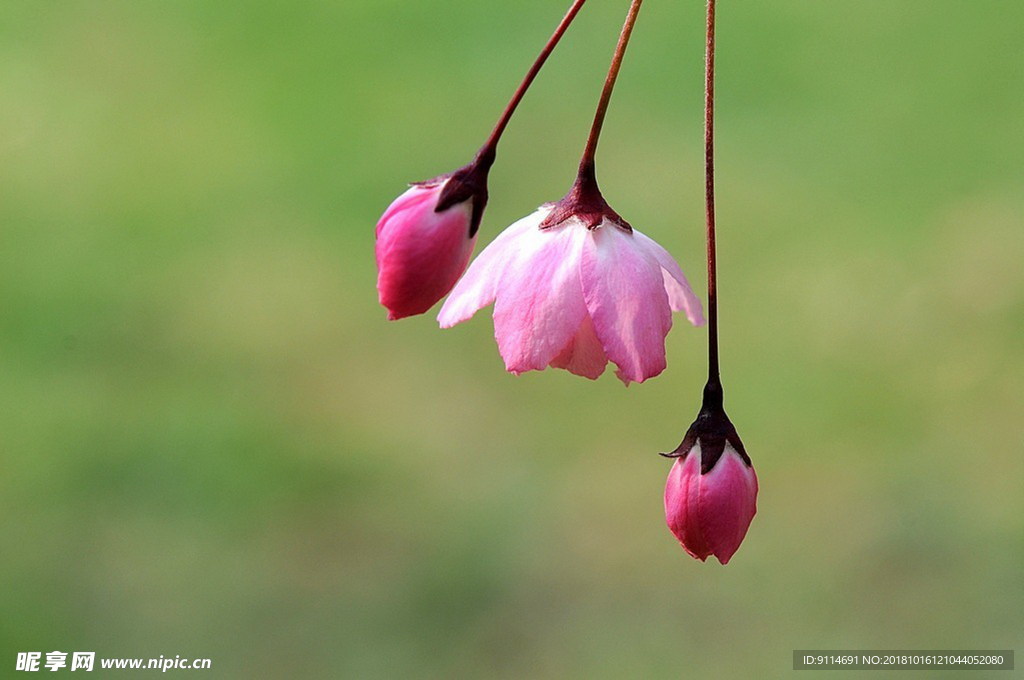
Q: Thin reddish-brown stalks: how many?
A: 3